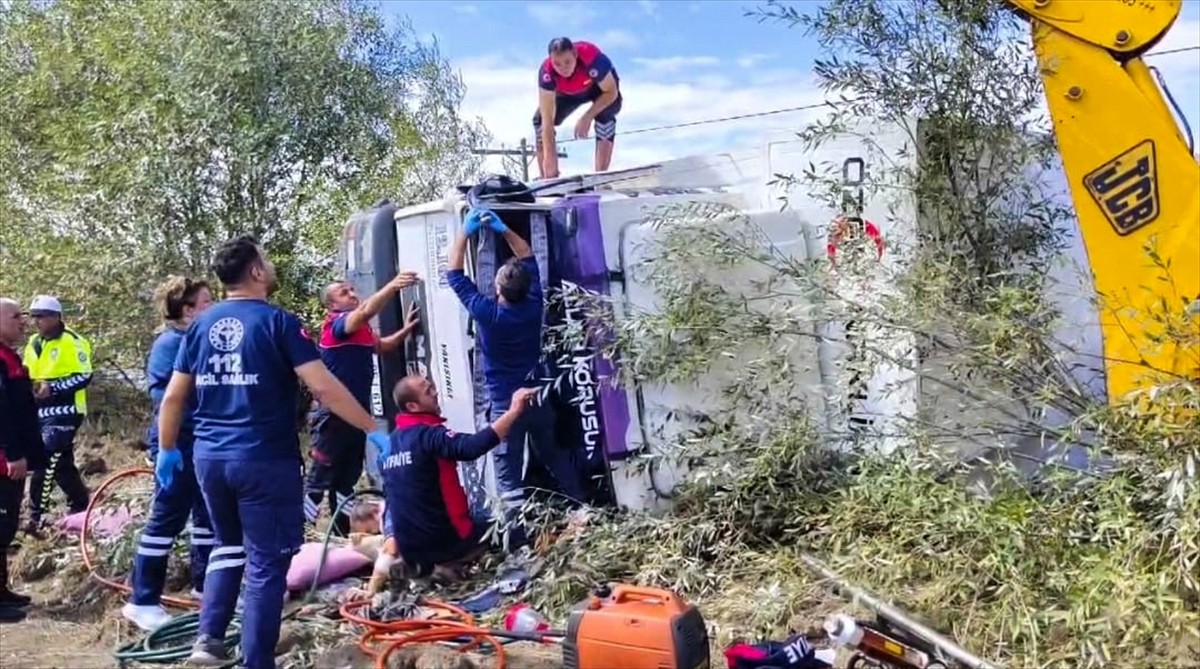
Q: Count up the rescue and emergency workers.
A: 8